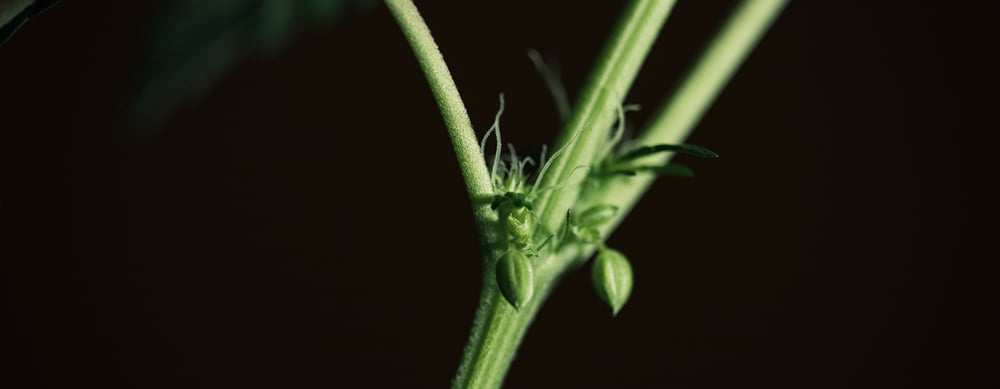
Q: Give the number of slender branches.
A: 3